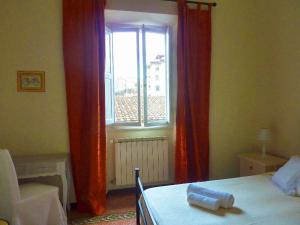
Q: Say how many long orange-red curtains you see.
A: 2